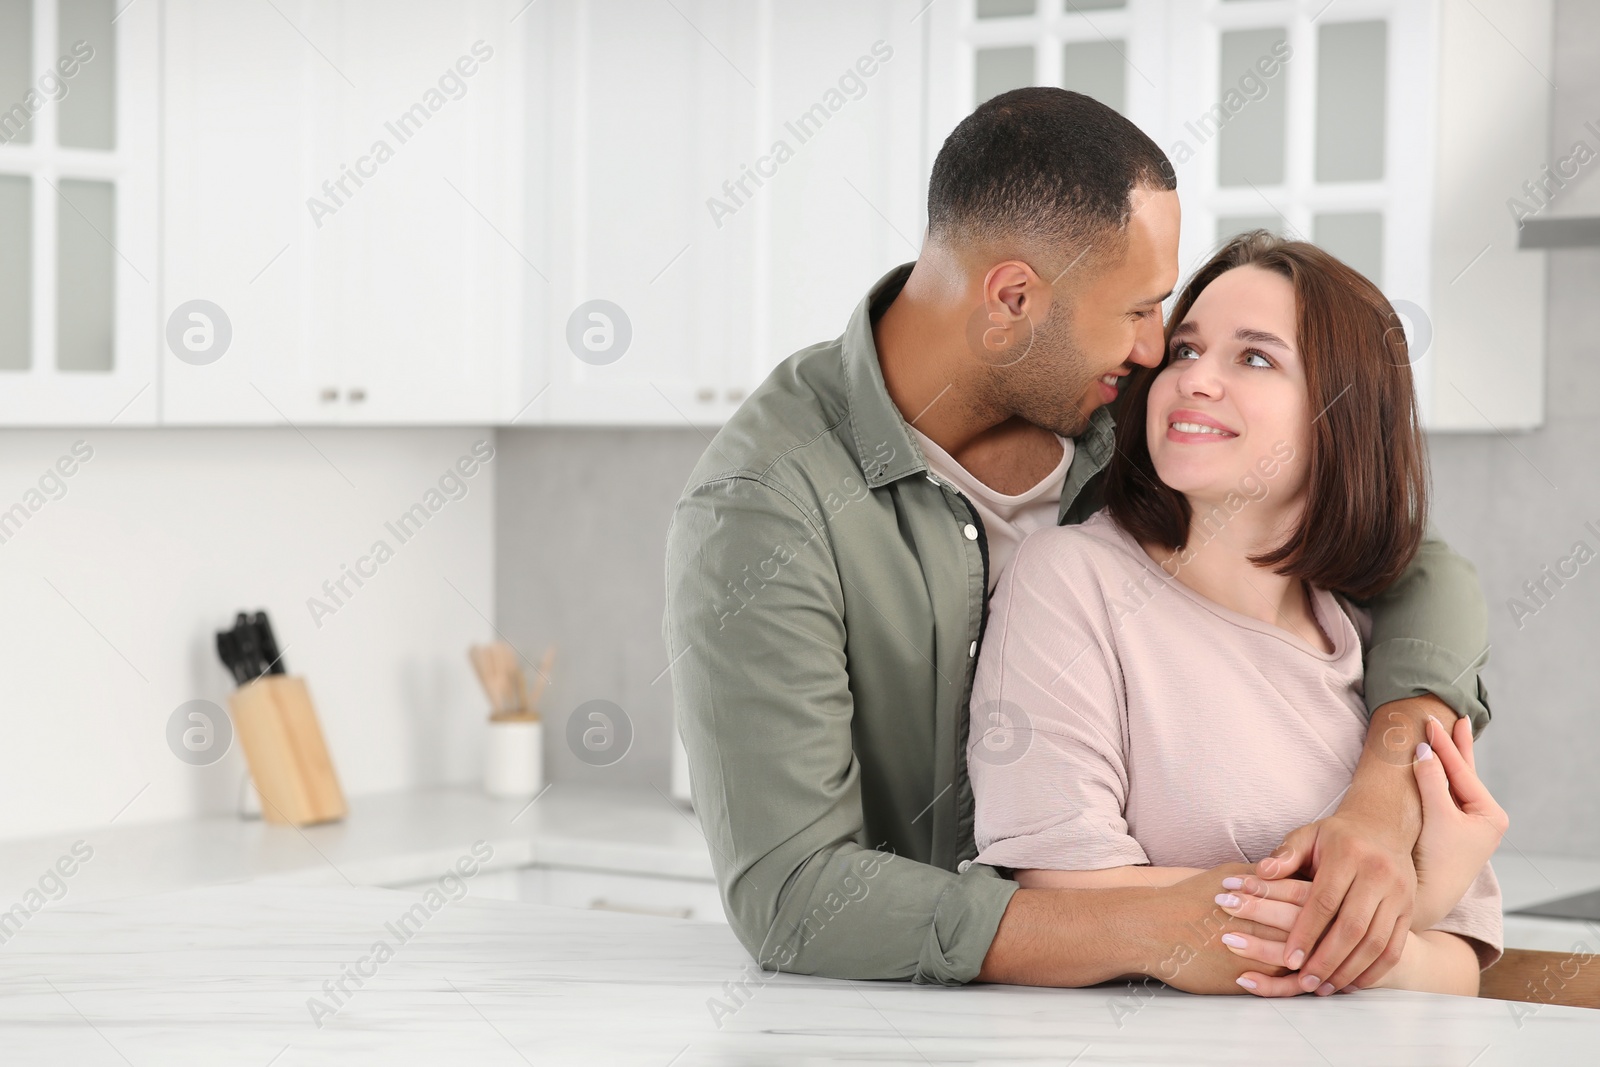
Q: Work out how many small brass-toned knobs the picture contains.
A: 4